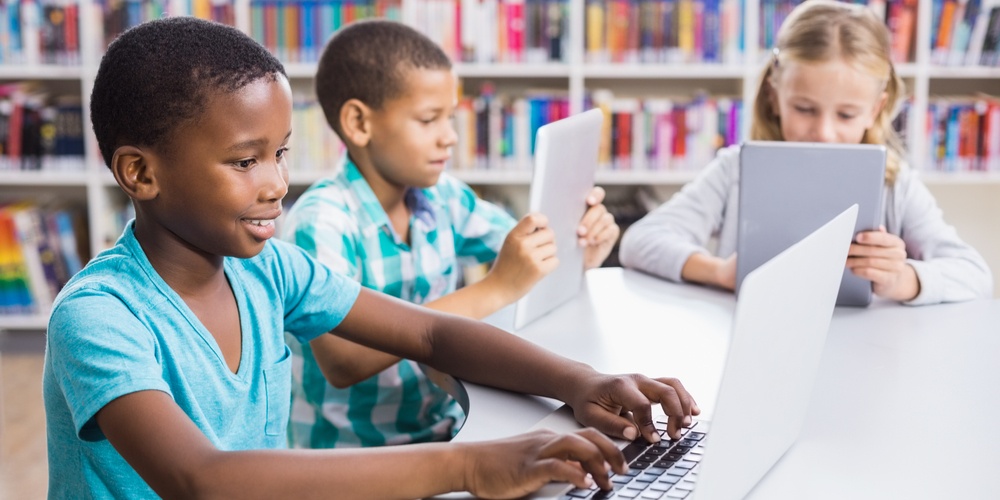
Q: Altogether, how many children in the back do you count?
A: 2